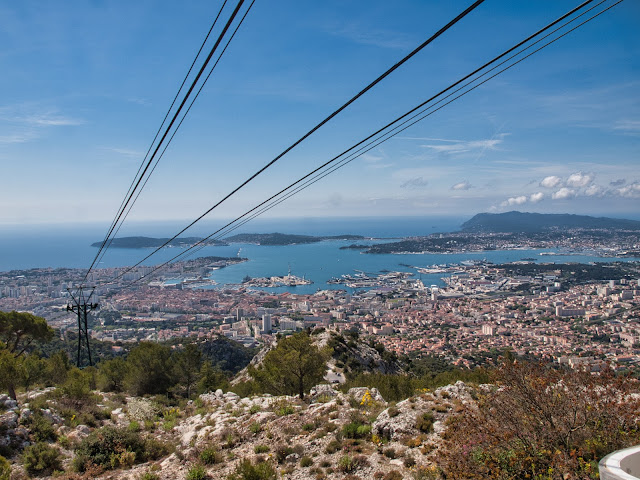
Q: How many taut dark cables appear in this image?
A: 7